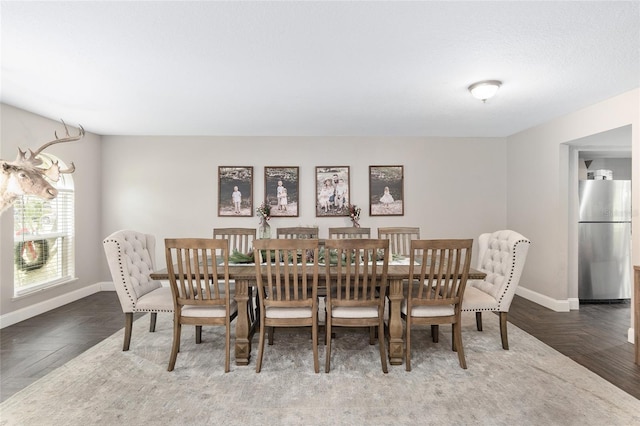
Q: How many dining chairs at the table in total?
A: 10